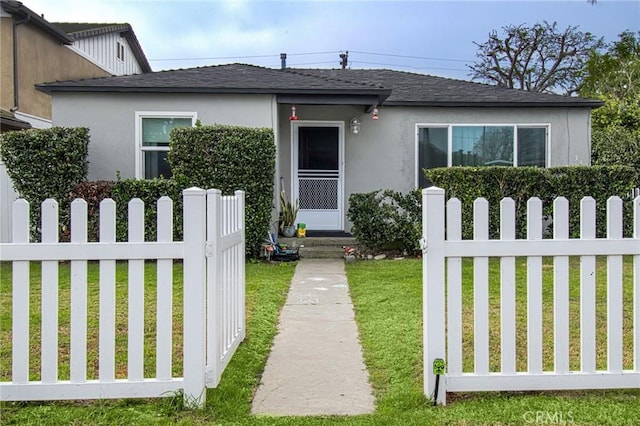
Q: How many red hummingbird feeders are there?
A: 2